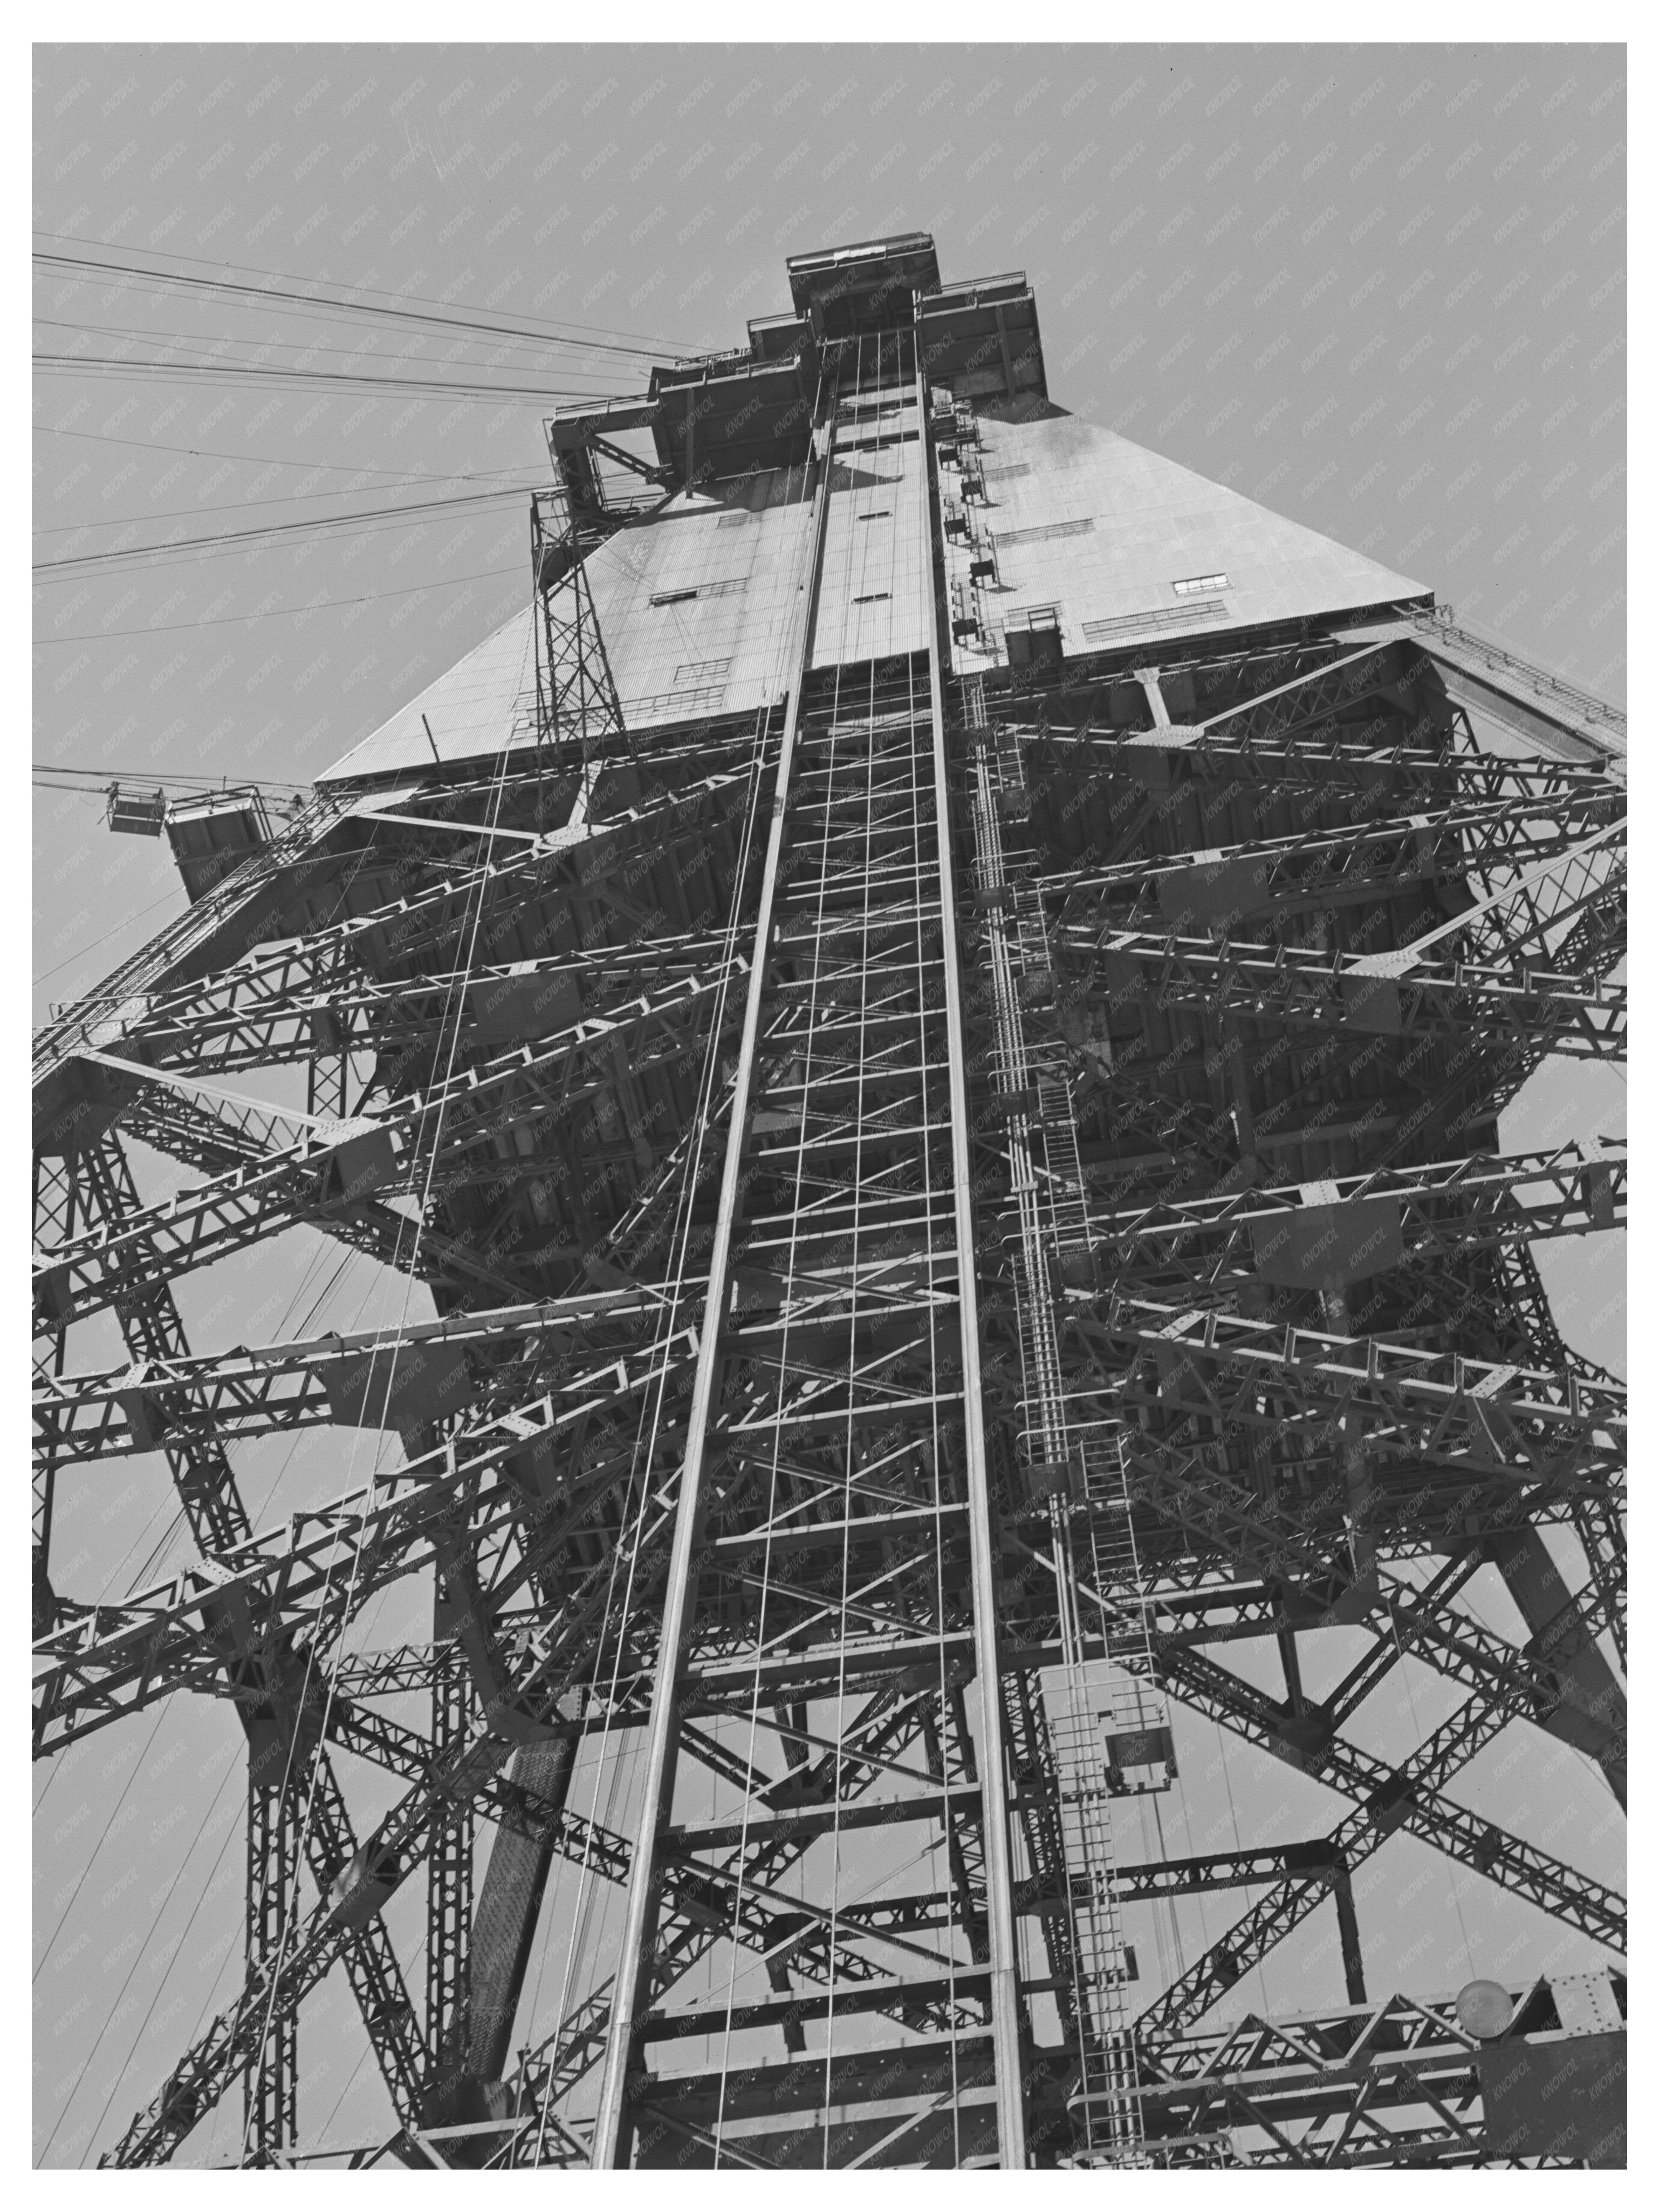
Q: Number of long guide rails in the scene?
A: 2